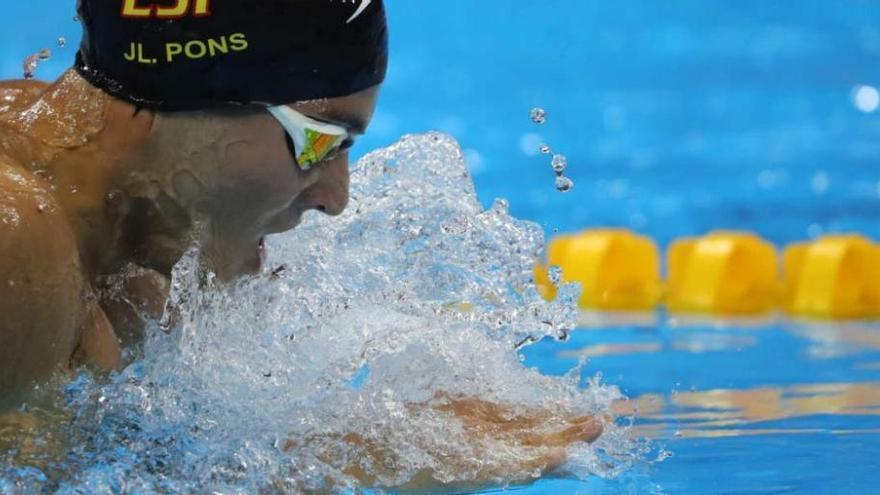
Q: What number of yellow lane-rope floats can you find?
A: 3